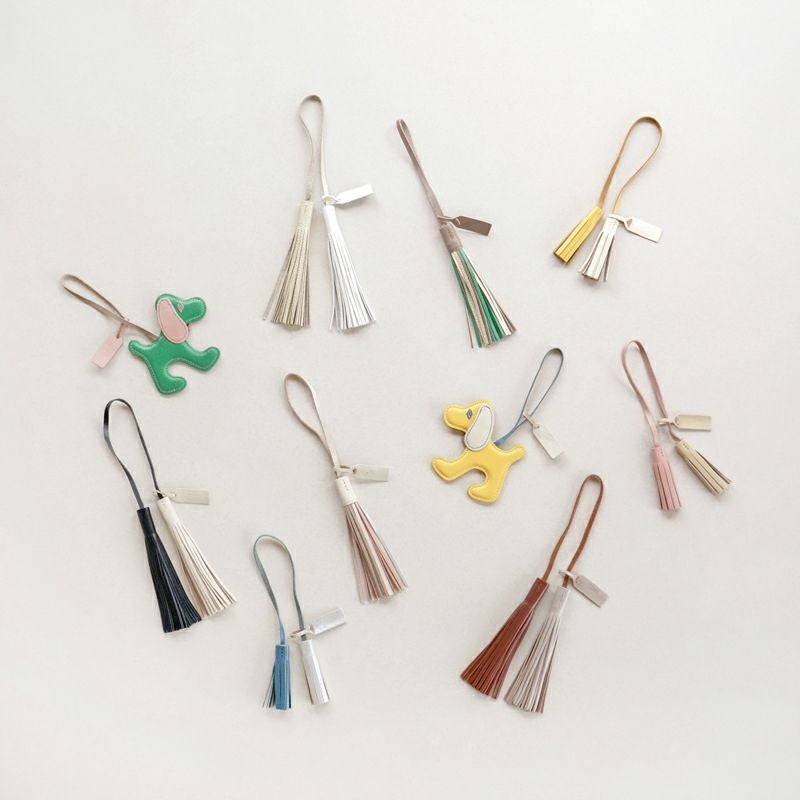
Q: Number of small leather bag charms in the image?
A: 10